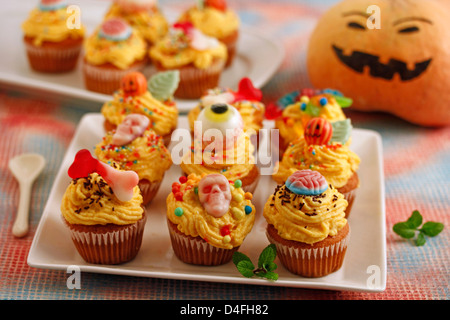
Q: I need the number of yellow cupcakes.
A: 14